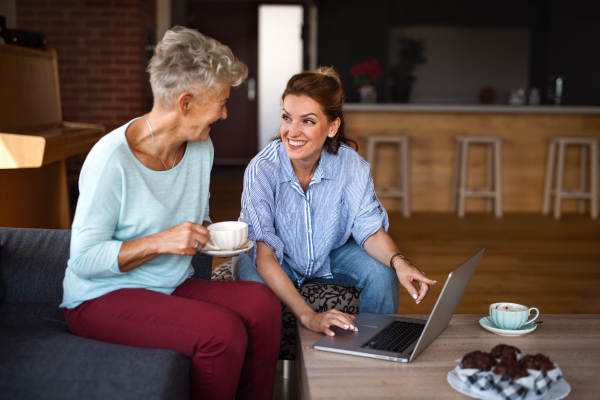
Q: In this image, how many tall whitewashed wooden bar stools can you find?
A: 3